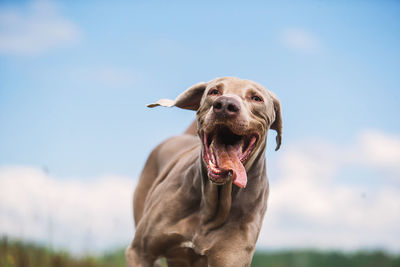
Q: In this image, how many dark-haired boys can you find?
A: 0